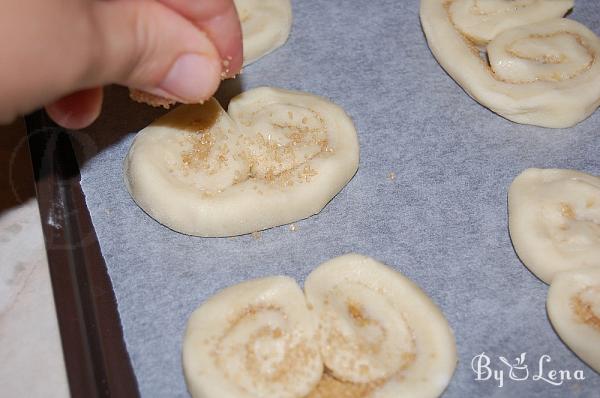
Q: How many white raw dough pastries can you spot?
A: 5